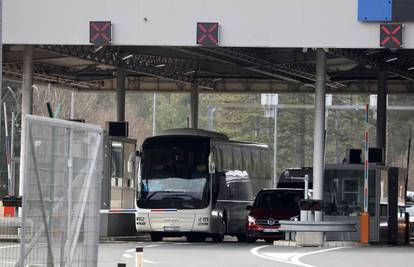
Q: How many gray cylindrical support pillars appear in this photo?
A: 5